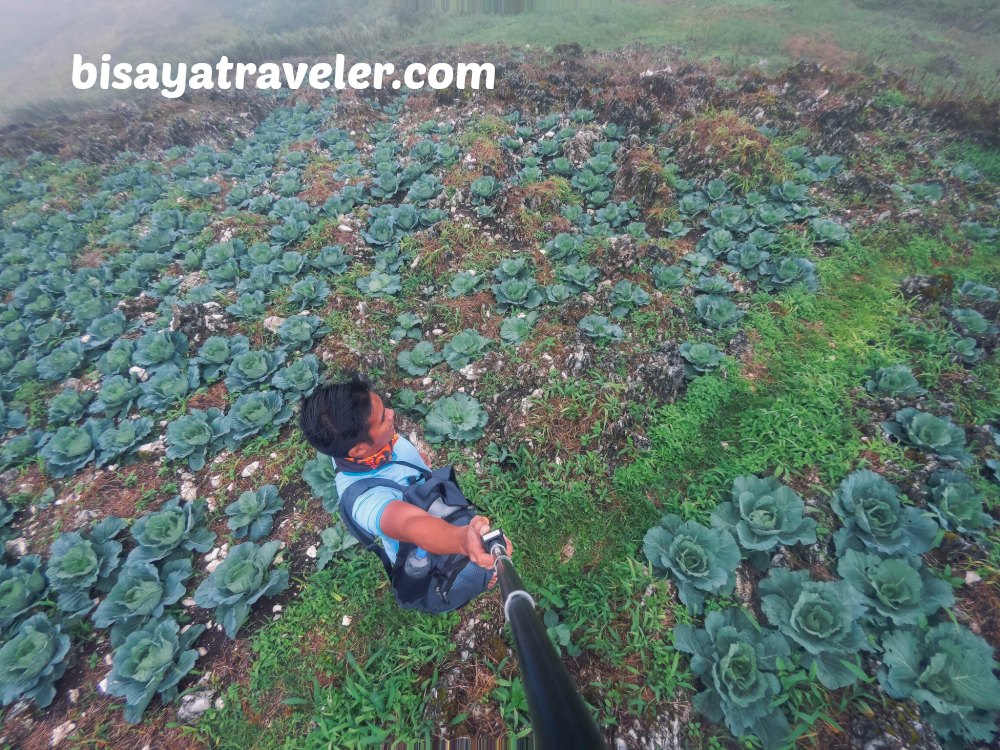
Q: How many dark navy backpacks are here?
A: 1